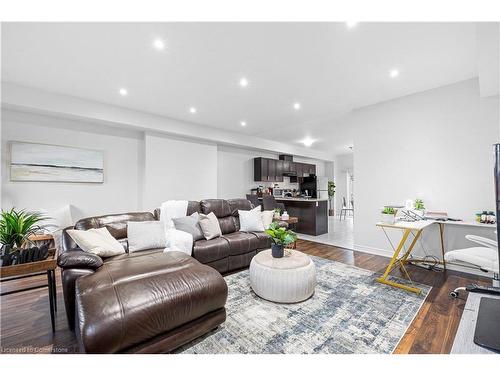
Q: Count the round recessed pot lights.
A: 8